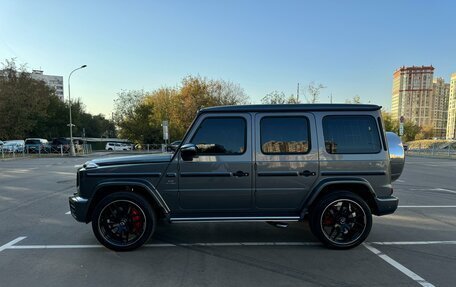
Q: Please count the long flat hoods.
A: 1